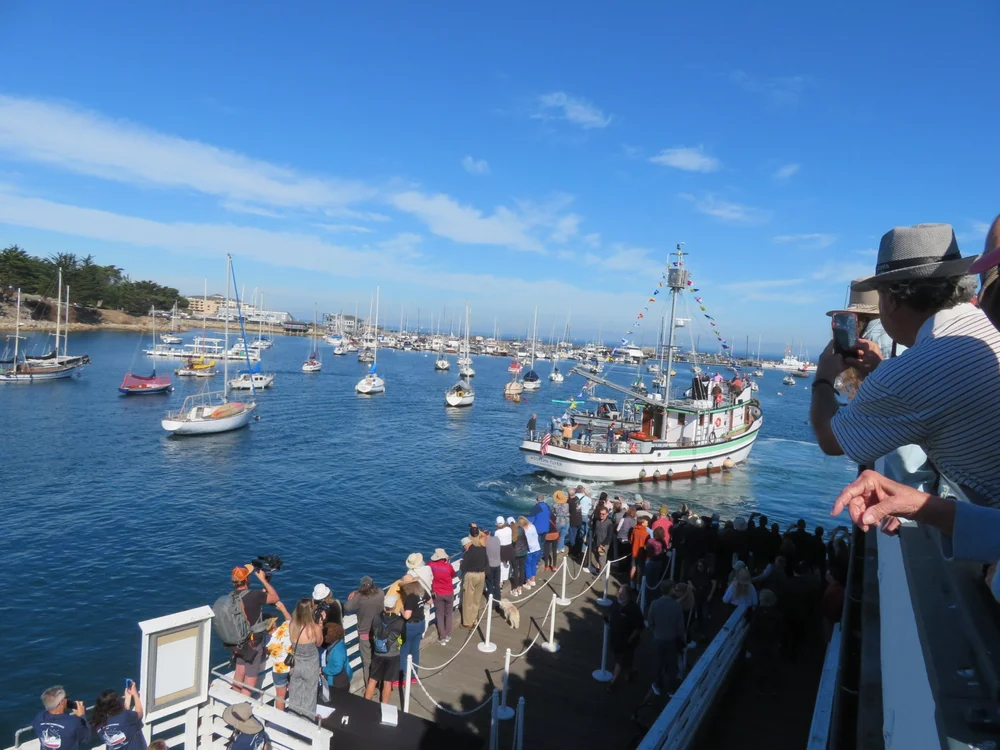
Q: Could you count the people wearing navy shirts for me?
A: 3